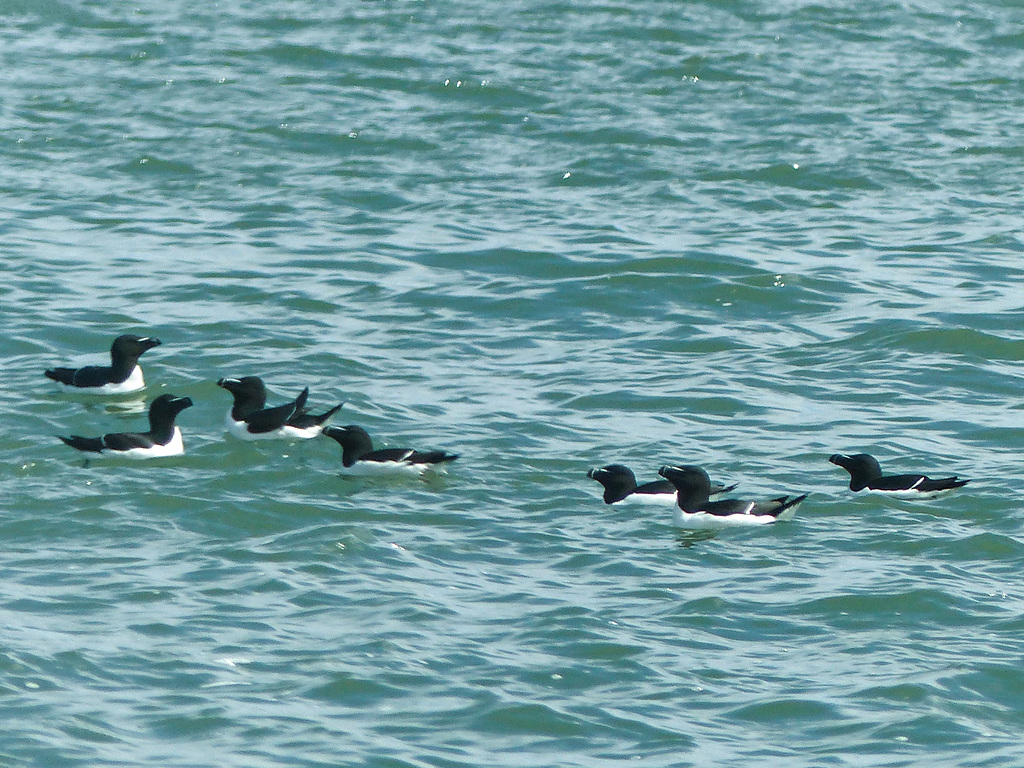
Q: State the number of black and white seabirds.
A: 7